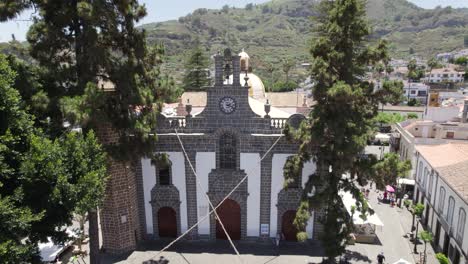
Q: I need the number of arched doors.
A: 3